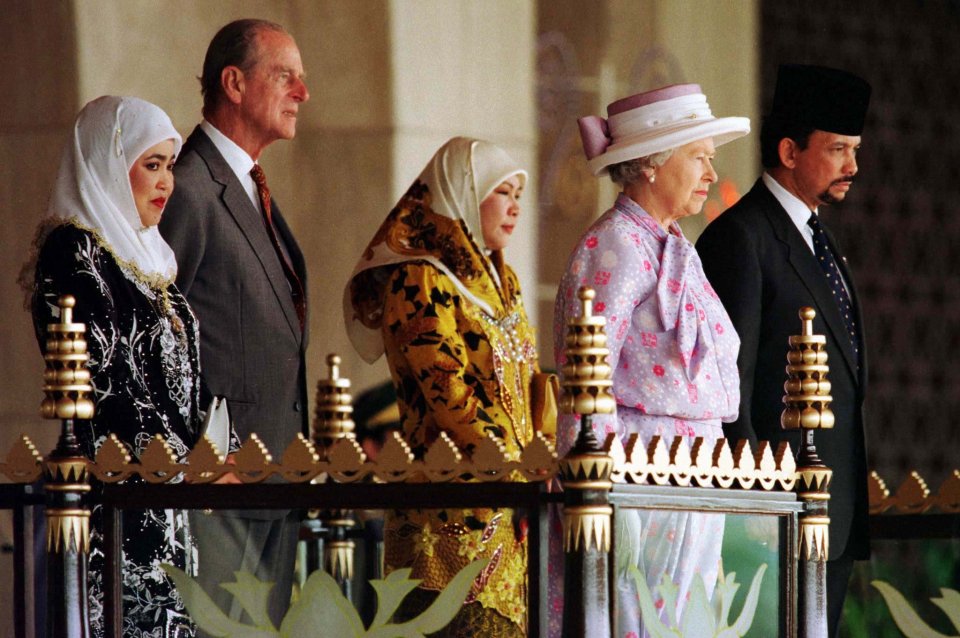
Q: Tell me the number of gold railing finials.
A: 4